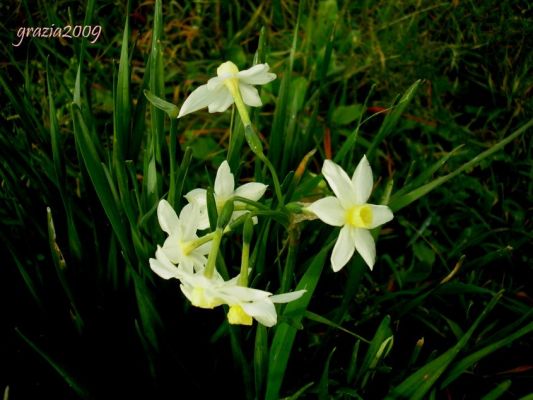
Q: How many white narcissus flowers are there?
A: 6